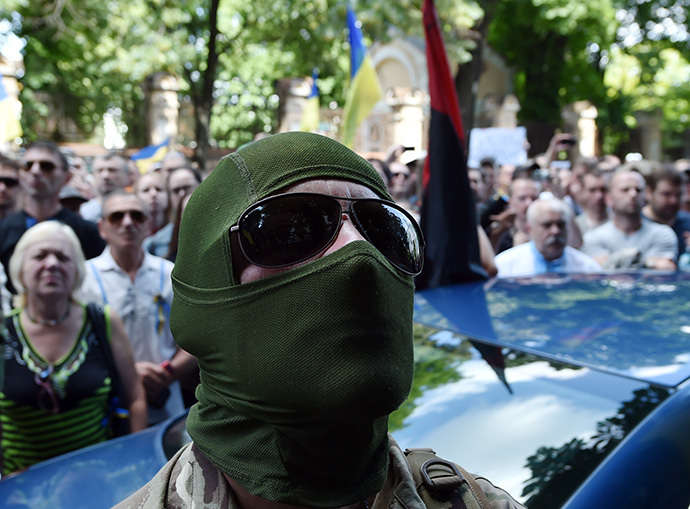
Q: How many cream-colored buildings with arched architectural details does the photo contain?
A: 1